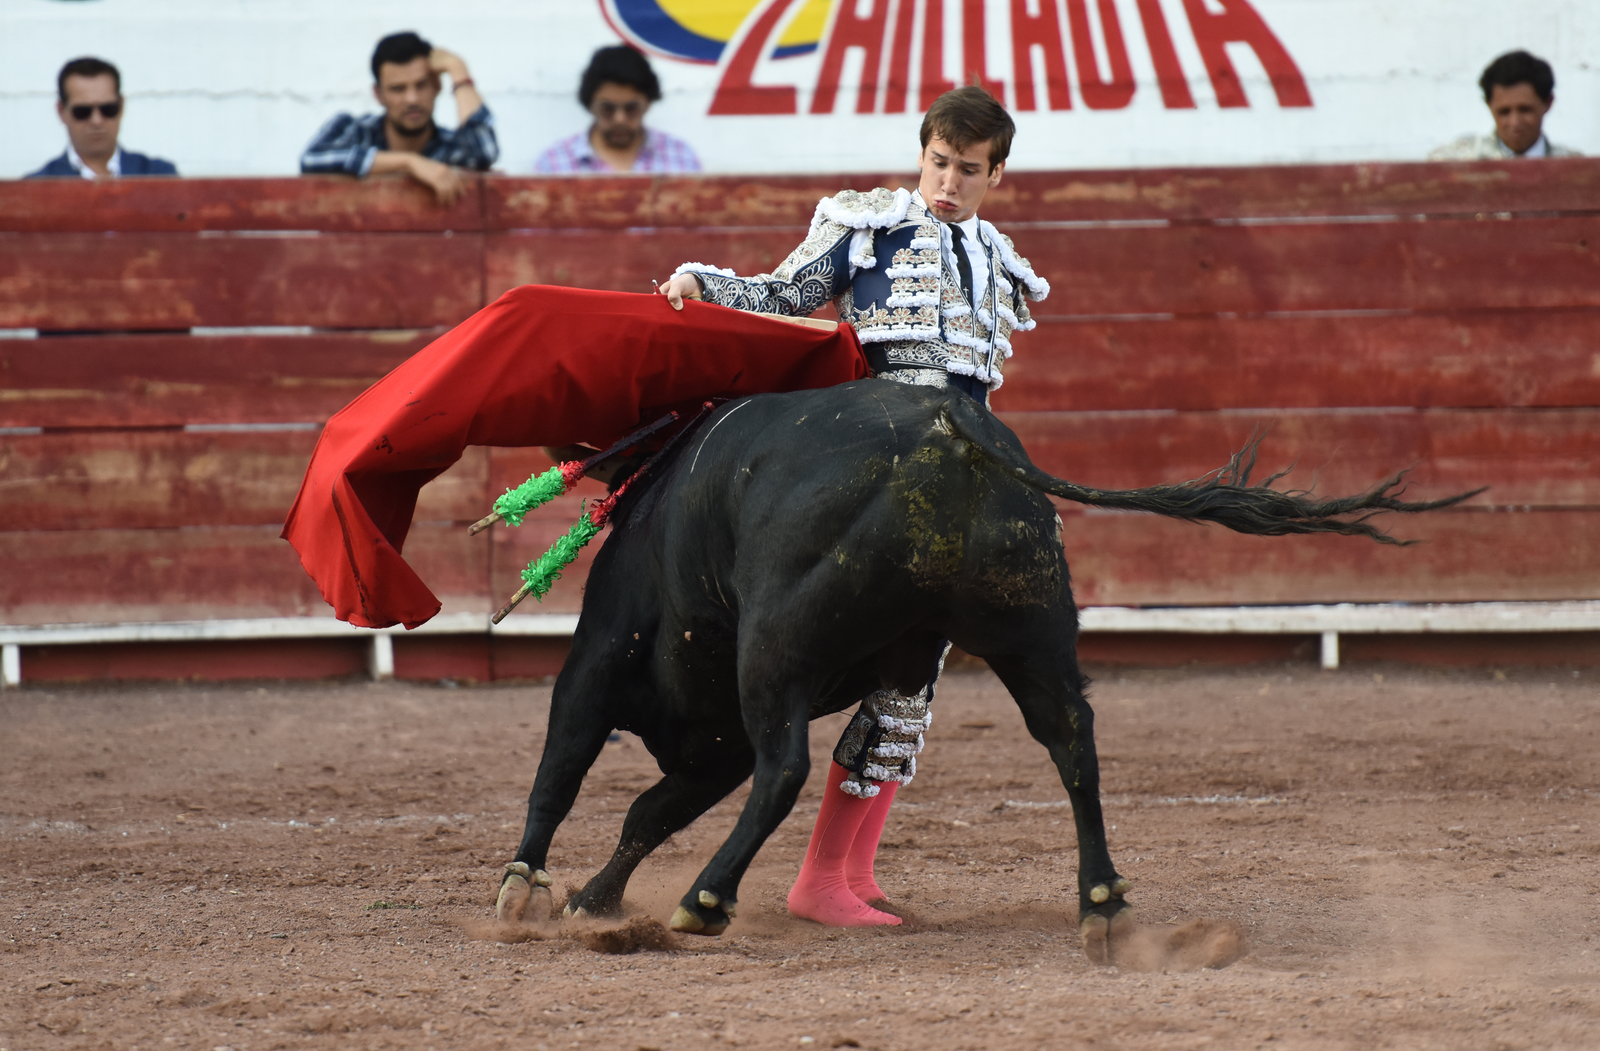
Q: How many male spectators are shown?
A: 4